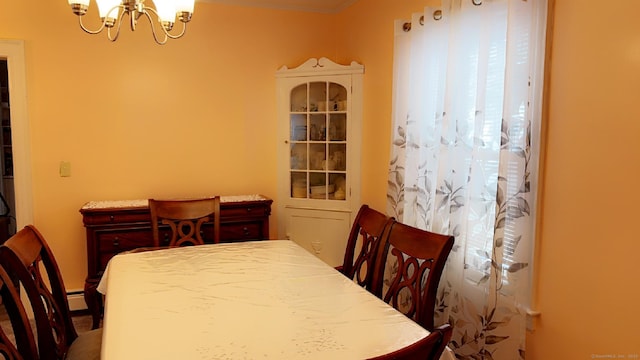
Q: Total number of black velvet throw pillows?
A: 0